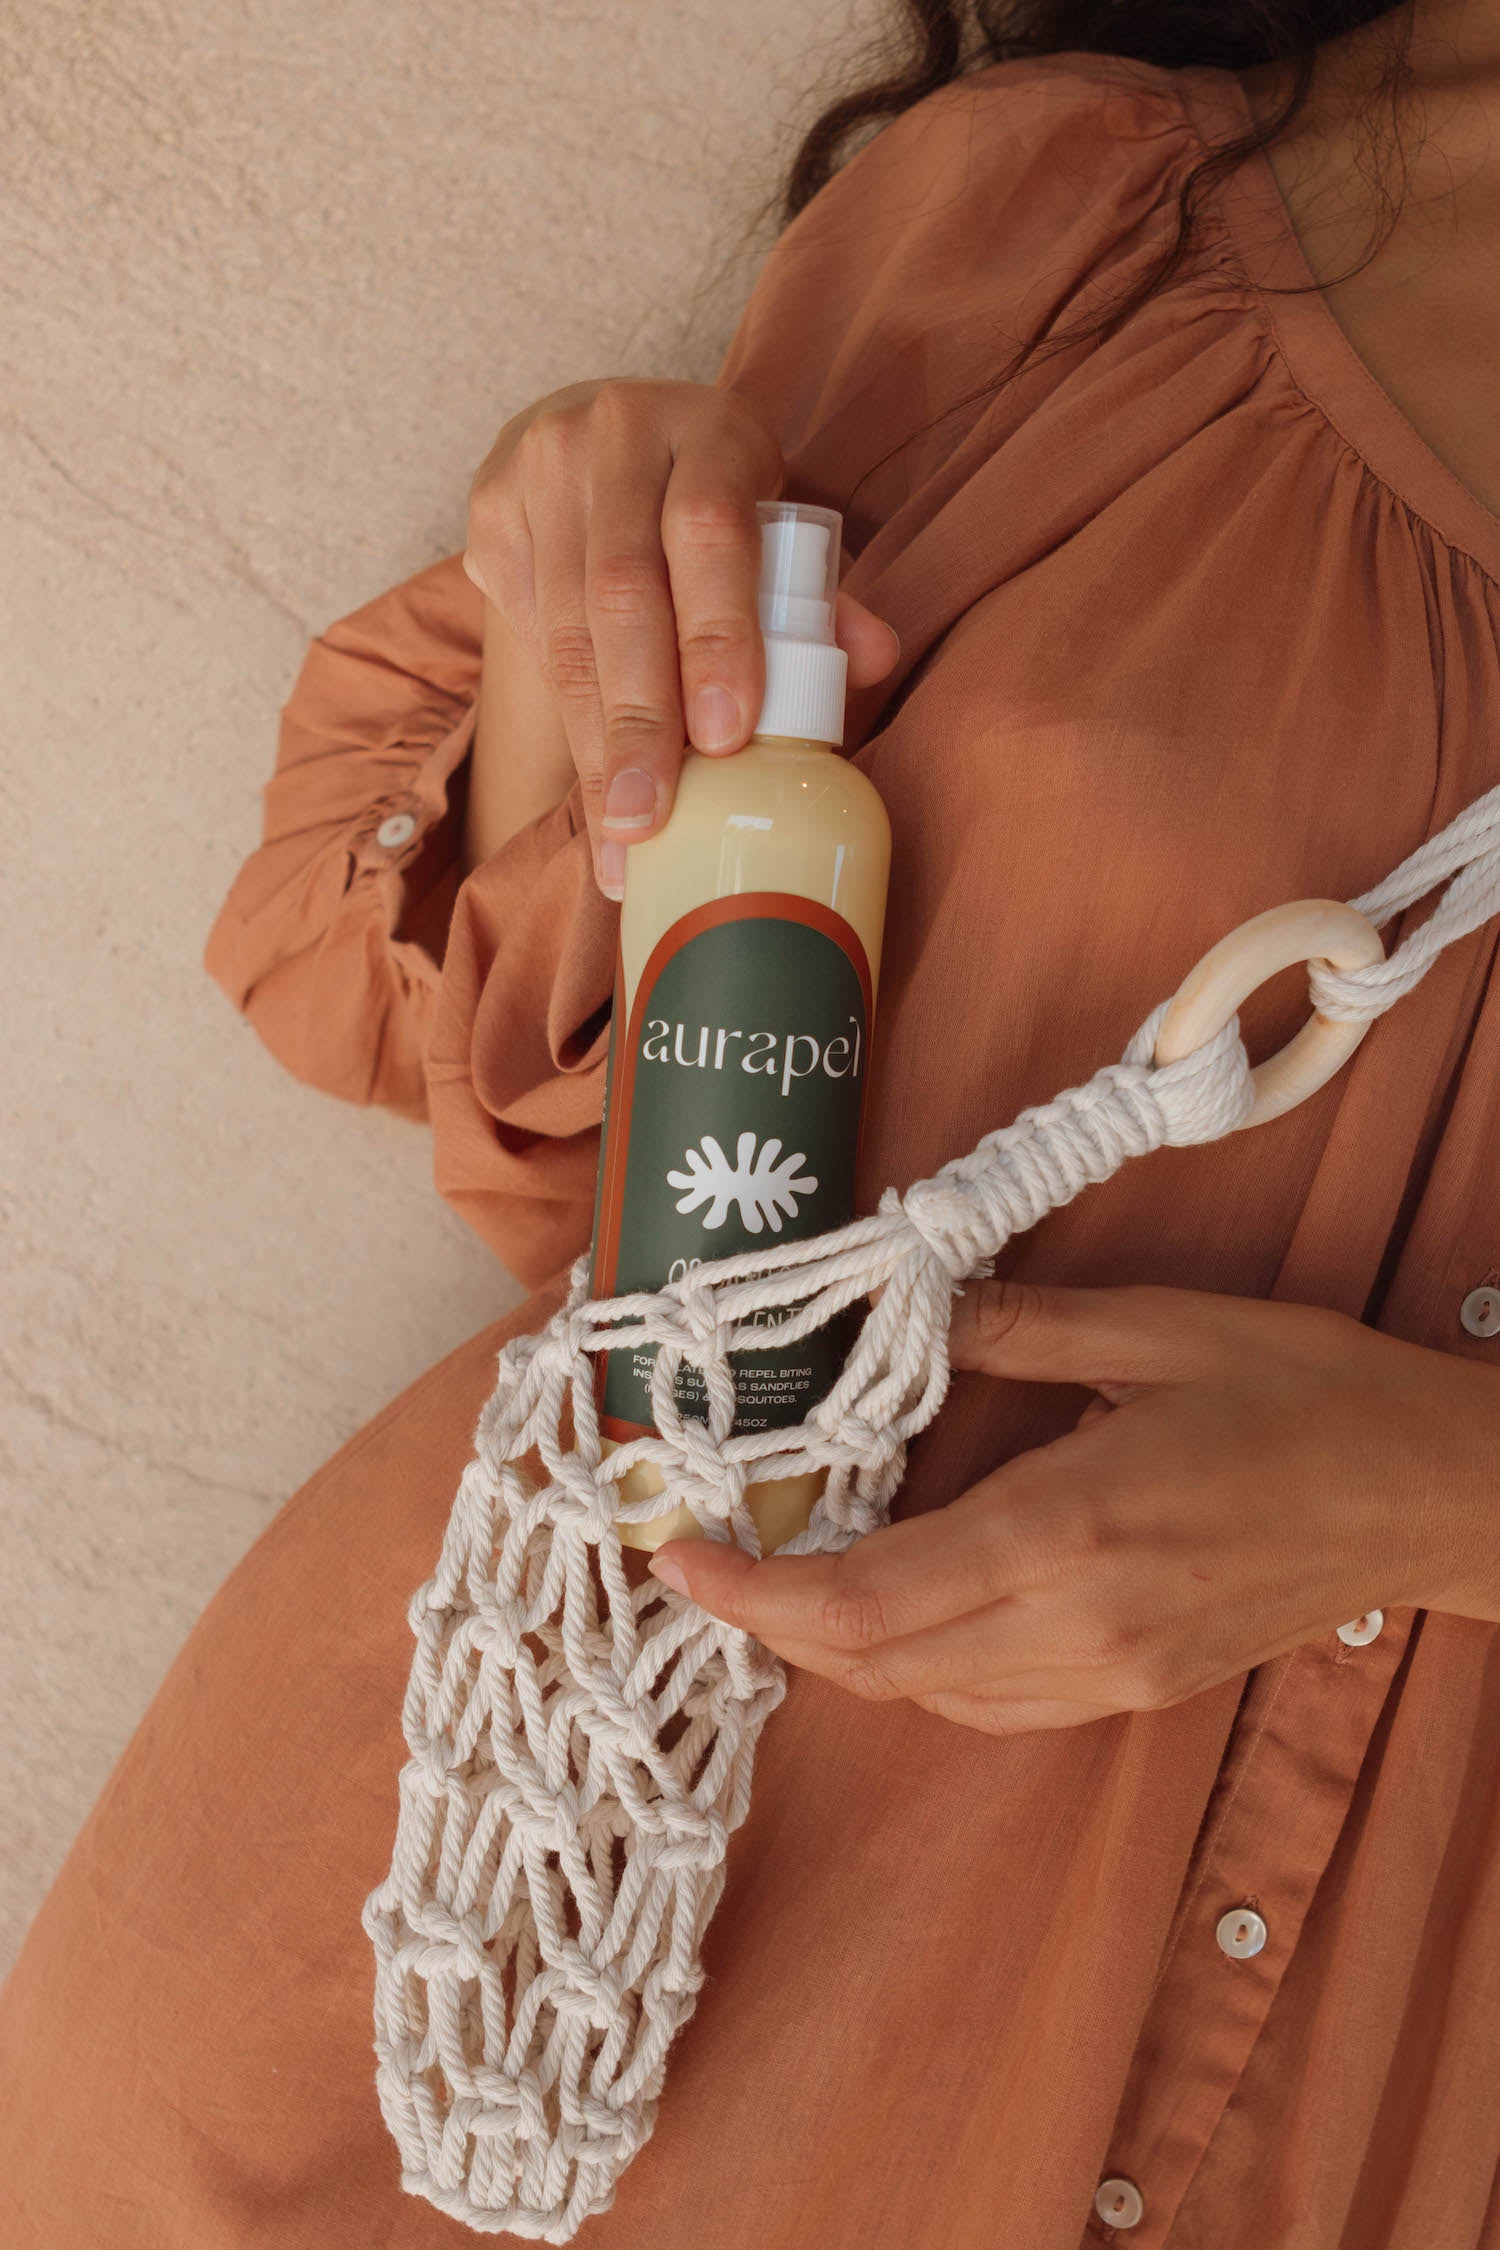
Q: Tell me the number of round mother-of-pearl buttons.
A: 5